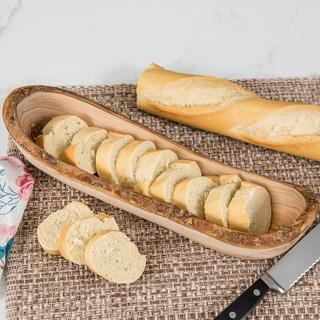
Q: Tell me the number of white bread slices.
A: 12